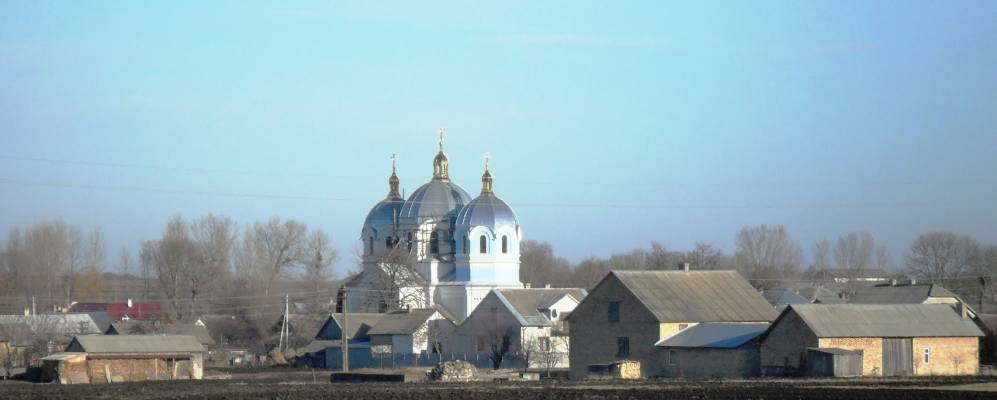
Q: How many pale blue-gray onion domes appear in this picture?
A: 3